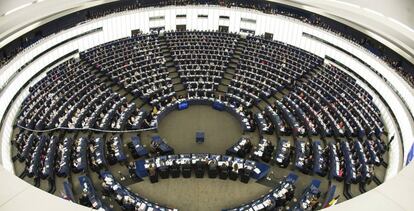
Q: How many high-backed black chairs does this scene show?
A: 9